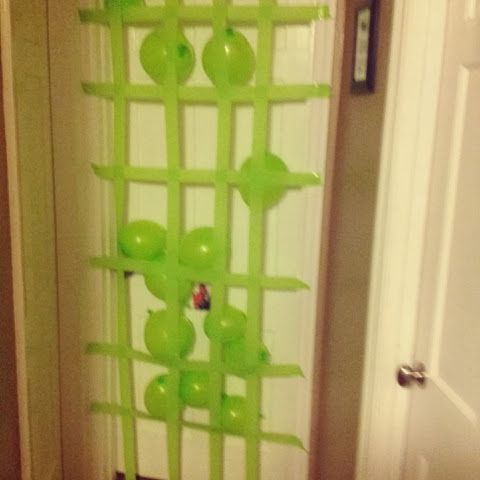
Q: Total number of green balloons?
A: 13